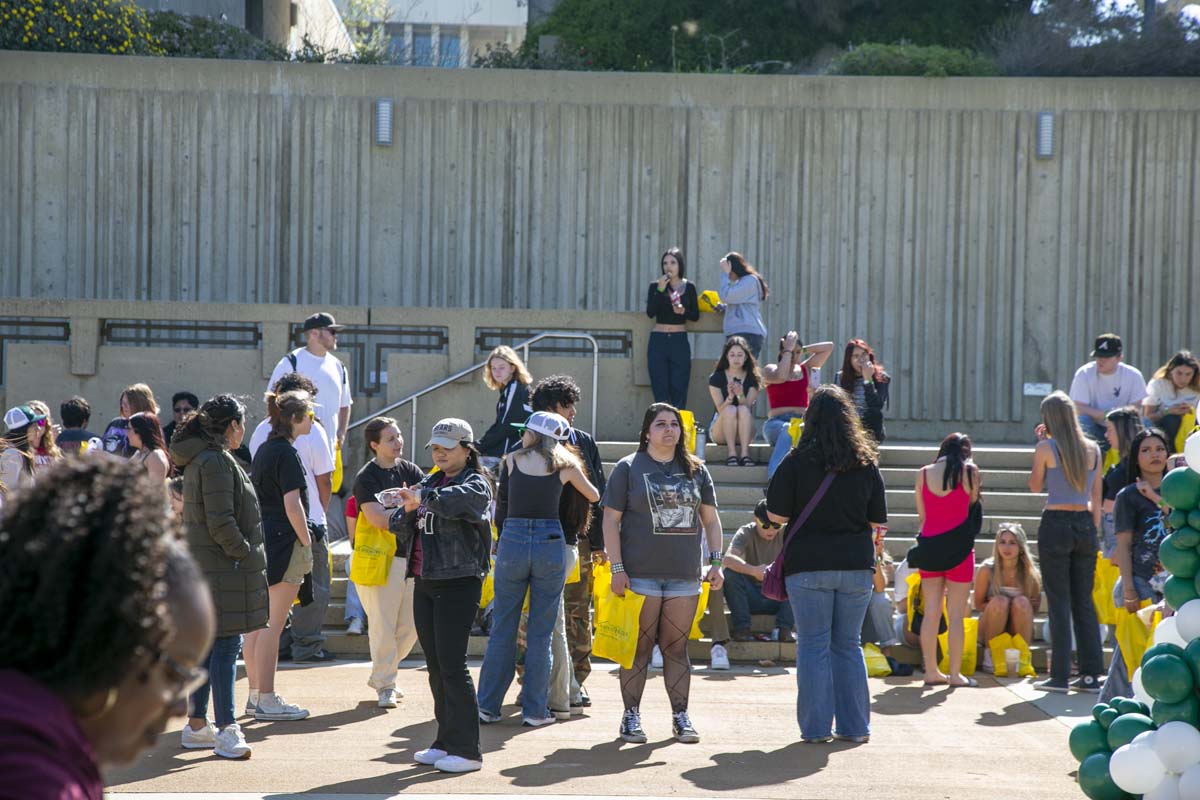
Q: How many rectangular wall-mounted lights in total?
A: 2